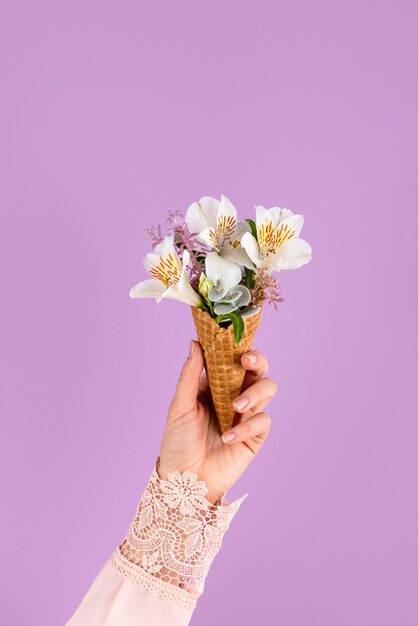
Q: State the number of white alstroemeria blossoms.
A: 3